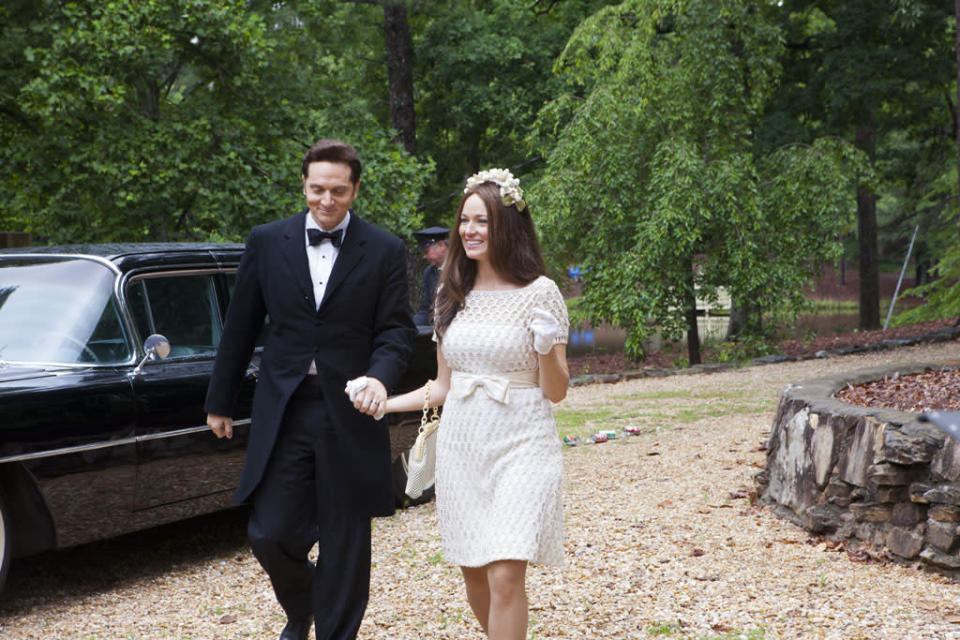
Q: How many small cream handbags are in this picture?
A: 1